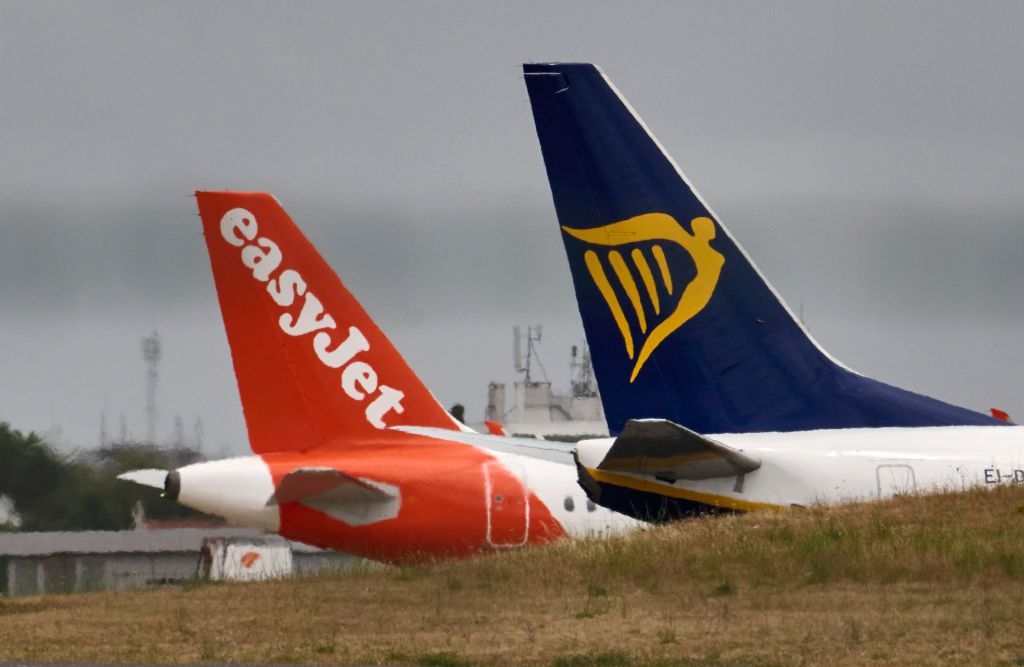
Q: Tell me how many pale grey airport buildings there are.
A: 2